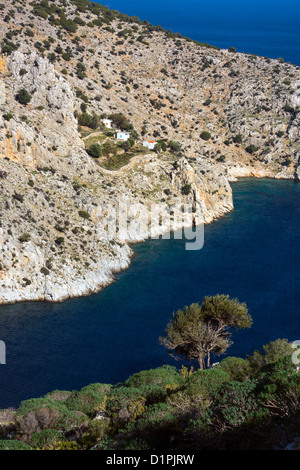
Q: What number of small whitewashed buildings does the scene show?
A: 3